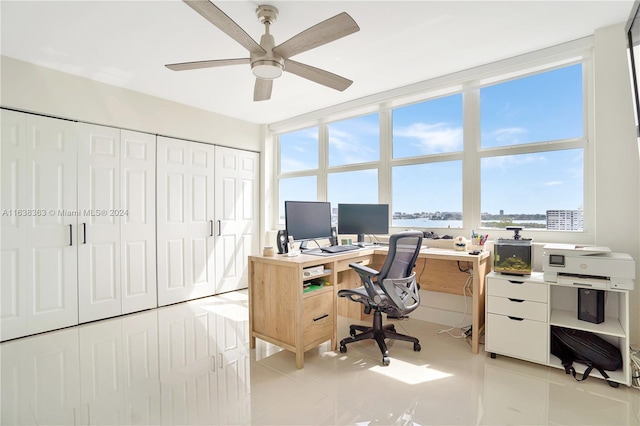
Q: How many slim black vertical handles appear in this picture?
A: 4